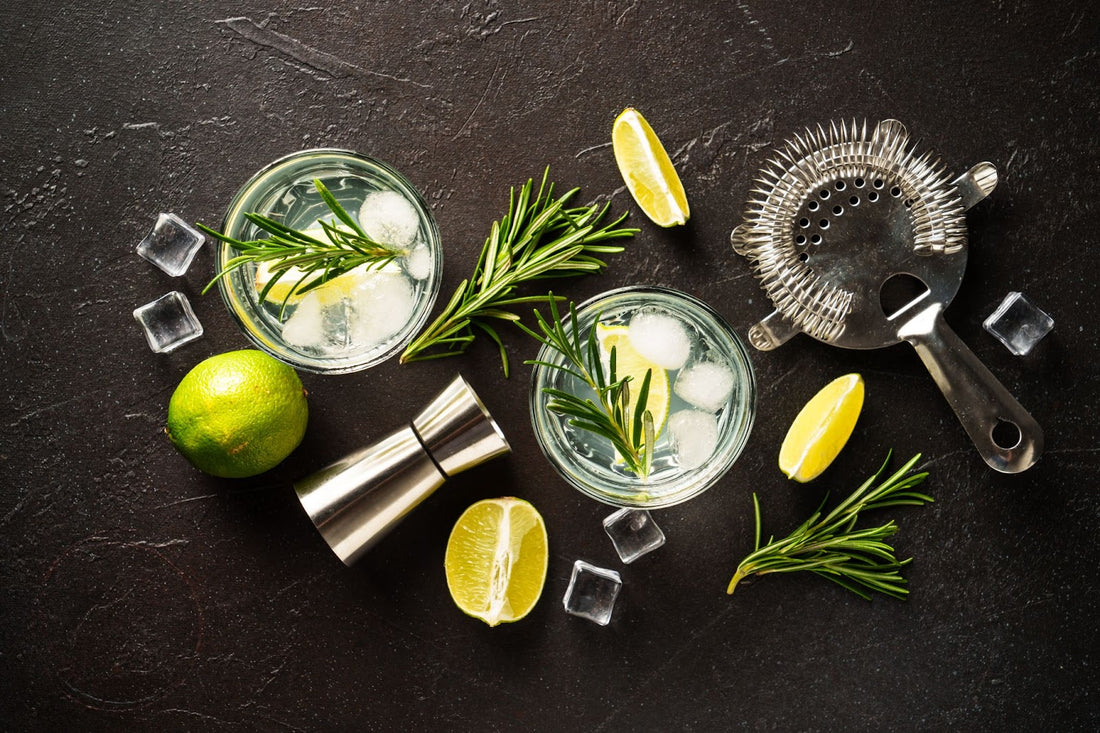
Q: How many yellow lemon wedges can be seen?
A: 2